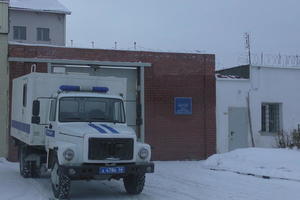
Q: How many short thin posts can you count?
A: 4